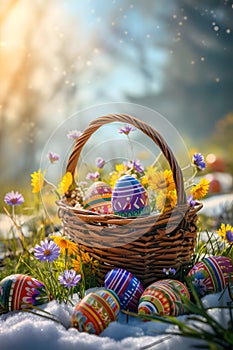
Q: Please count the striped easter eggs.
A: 7